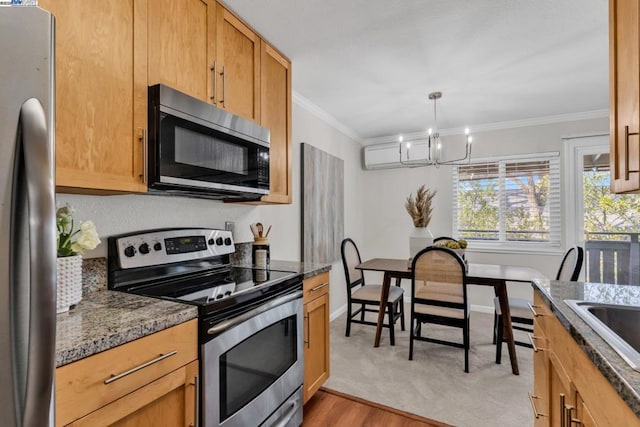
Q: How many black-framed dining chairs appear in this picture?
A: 4